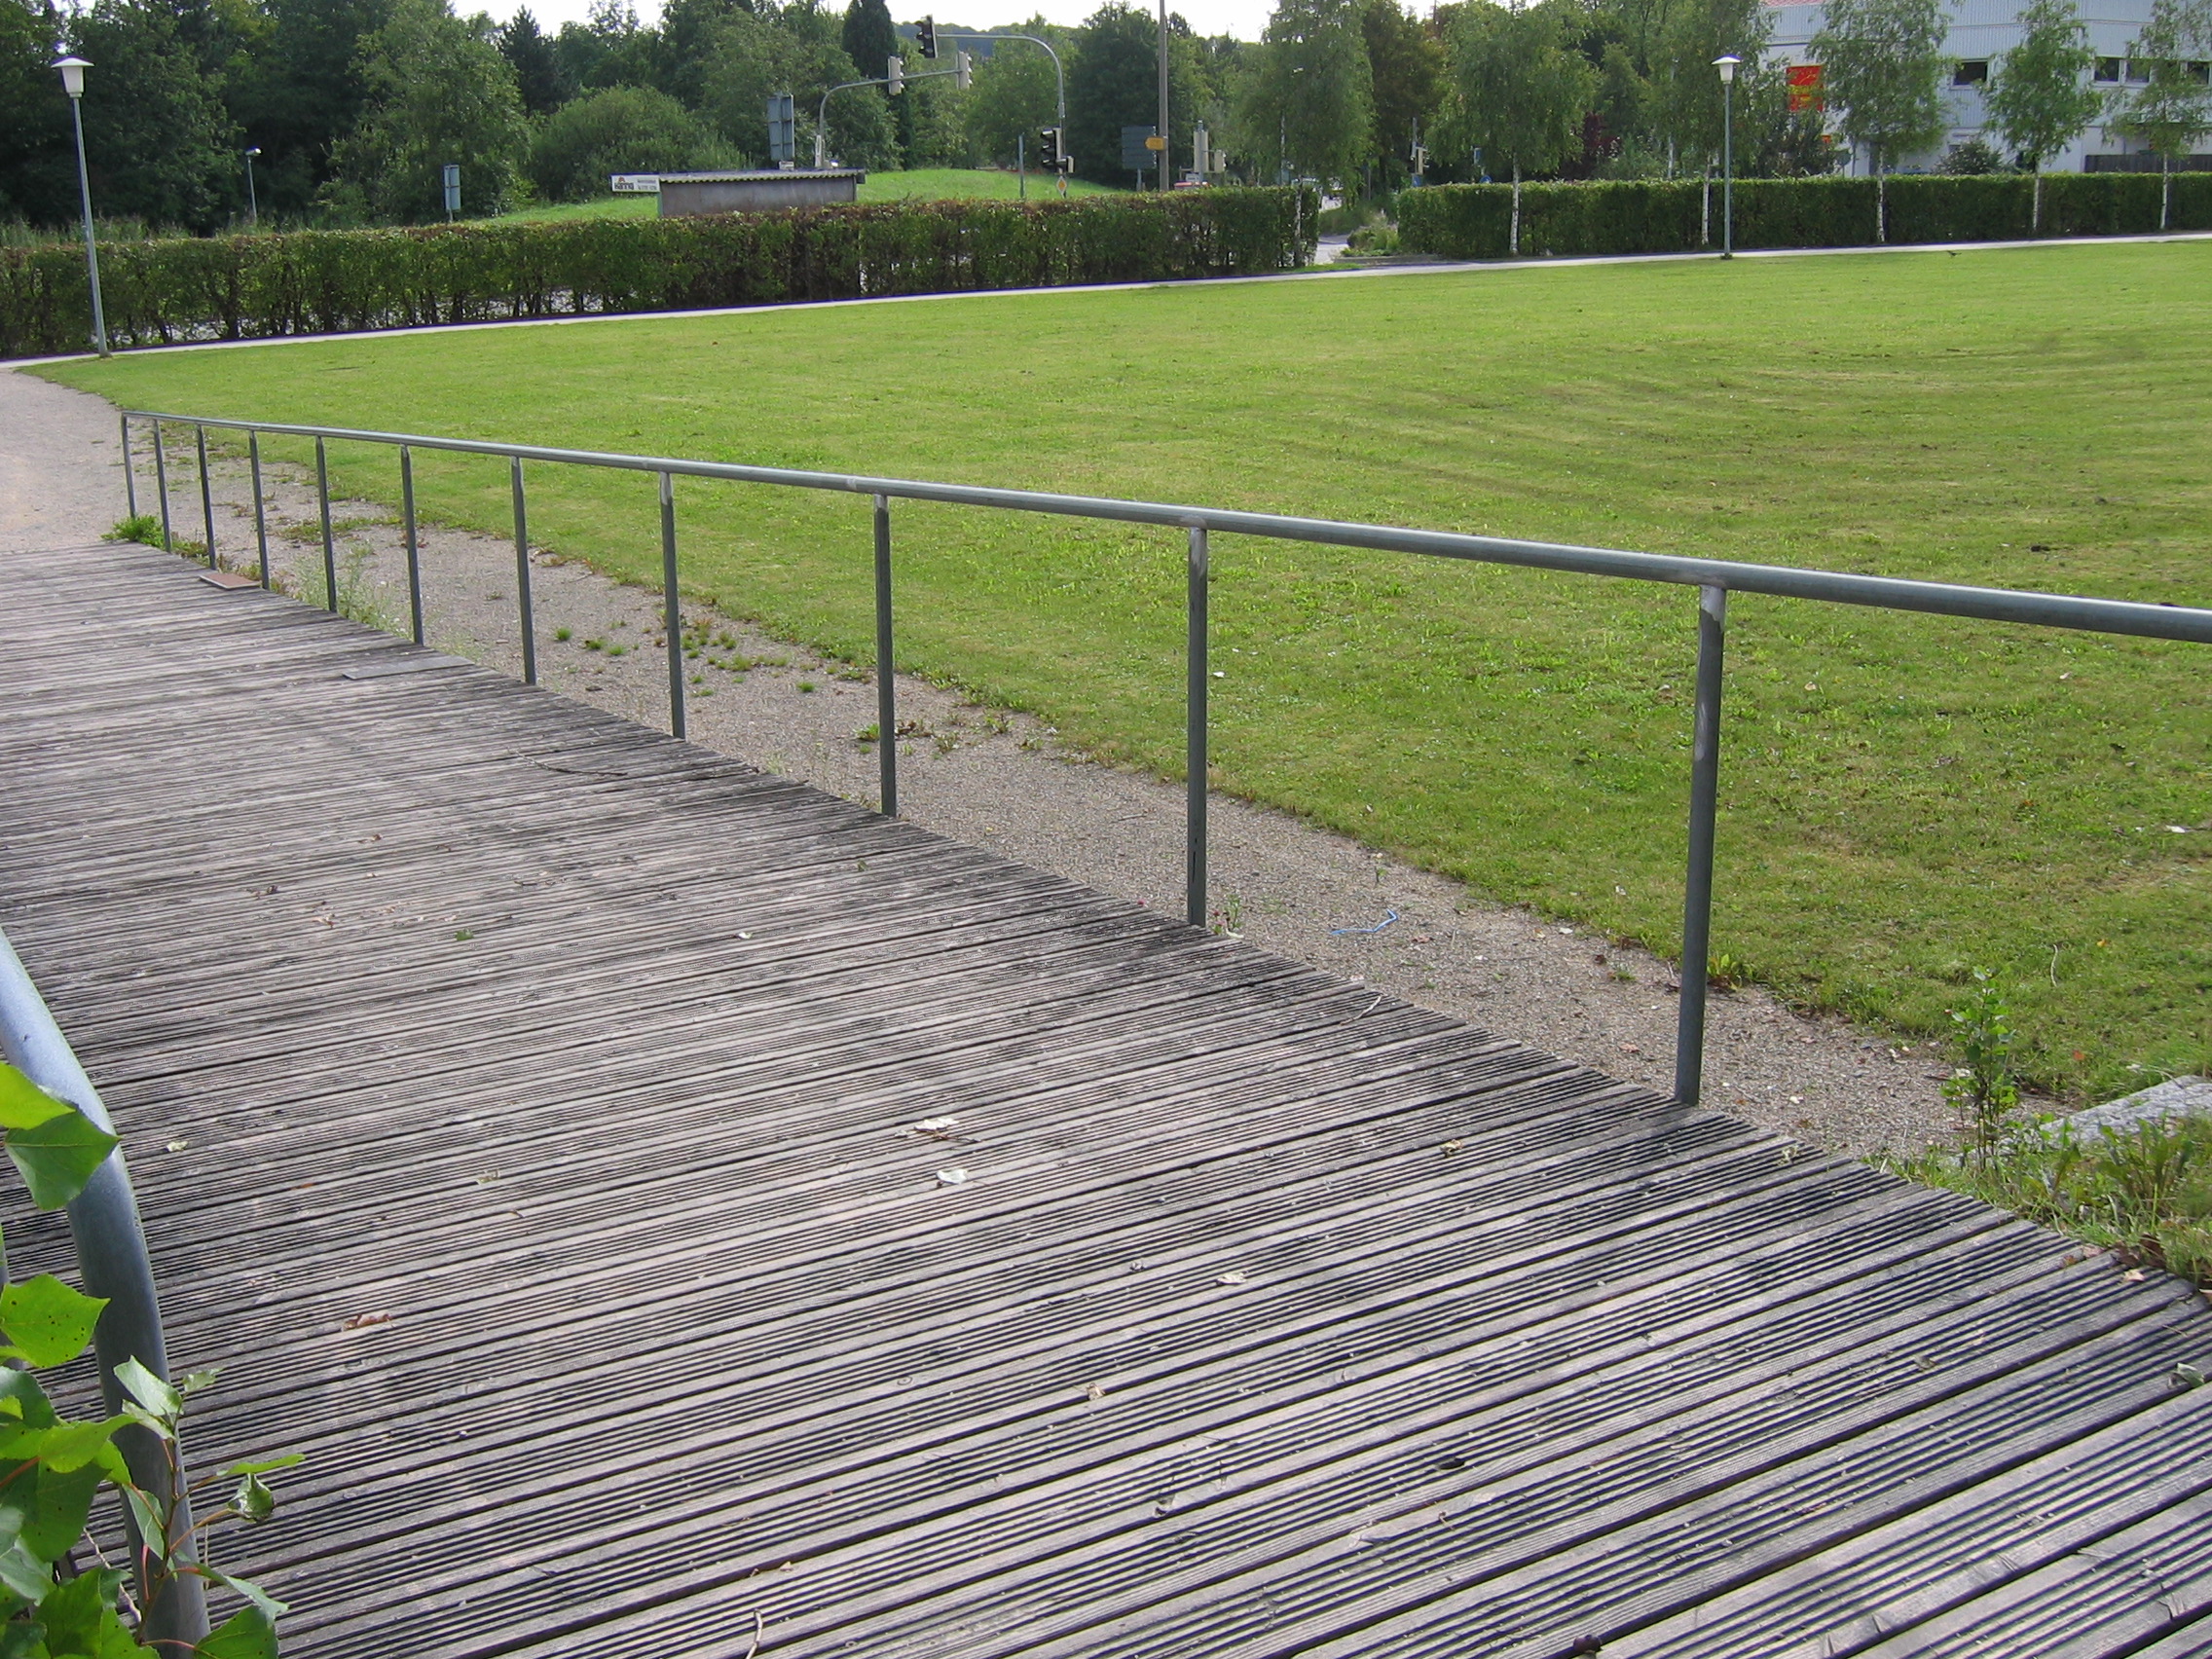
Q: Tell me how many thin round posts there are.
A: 11